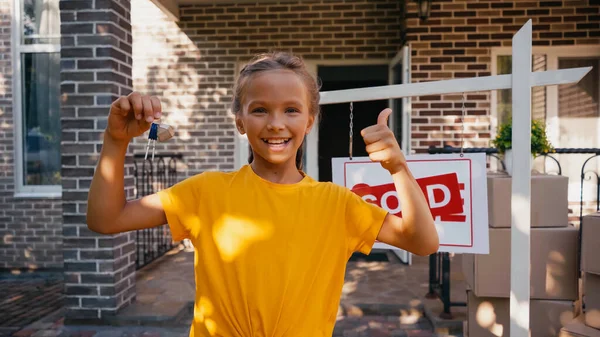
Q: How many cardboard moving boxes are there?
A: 6